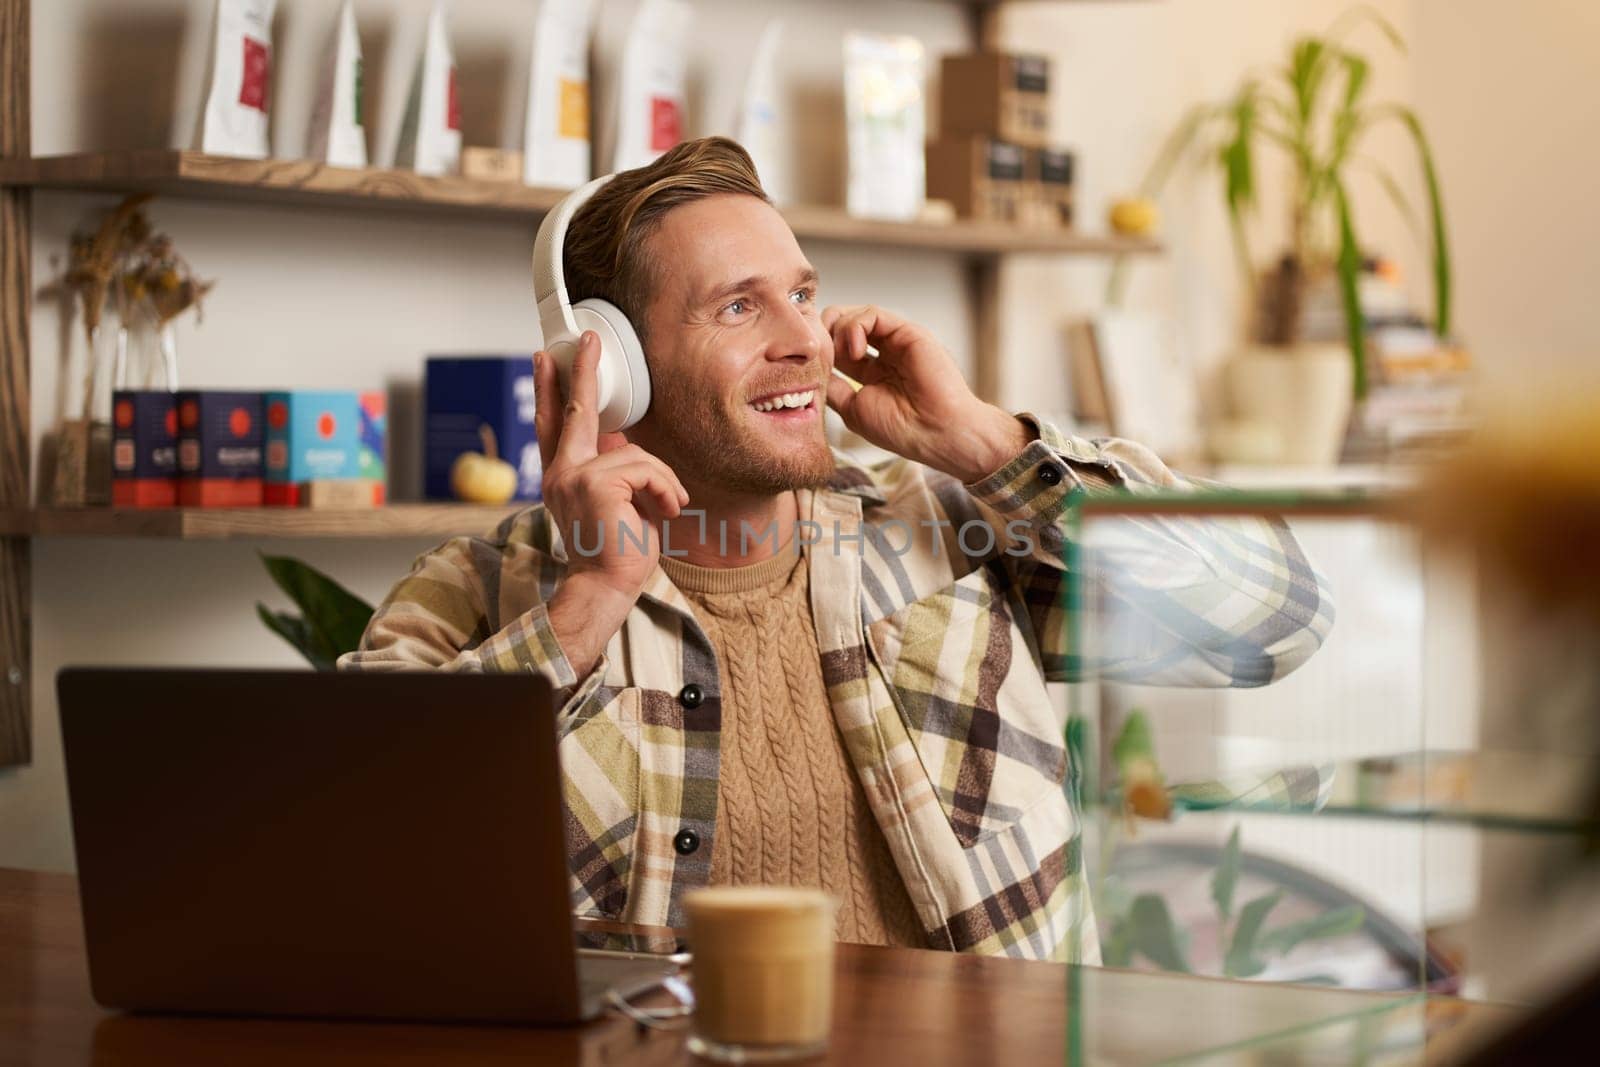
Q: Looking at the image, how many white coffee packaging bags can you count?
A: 7